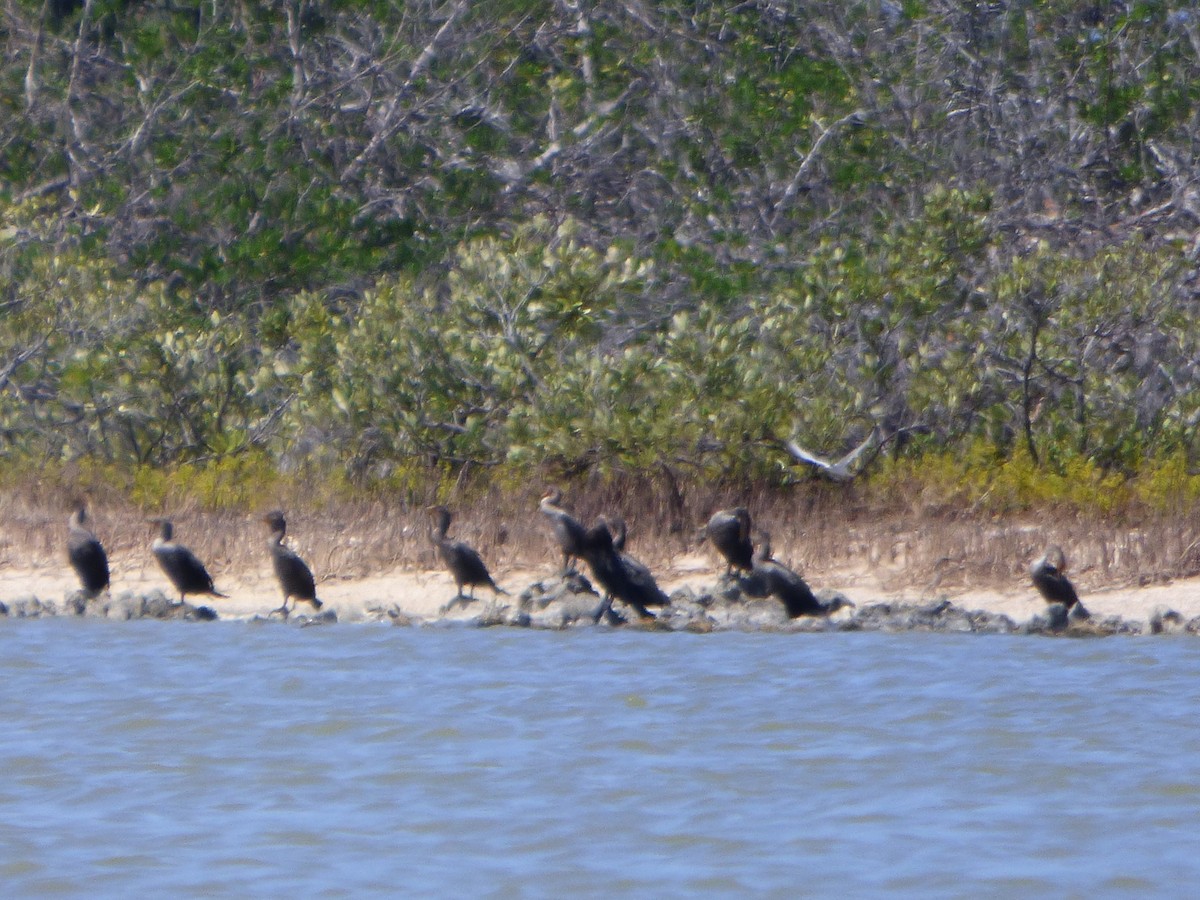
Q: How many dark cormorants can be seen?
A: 10